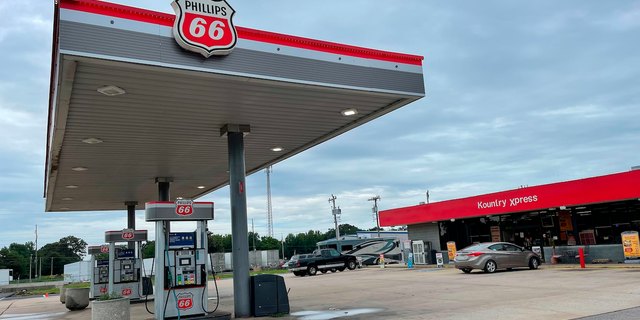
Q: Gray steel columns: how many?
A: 3